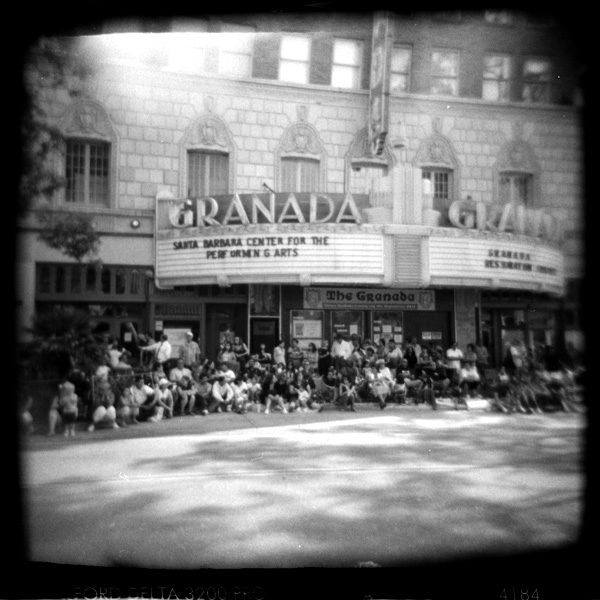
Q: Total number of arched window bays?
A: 6